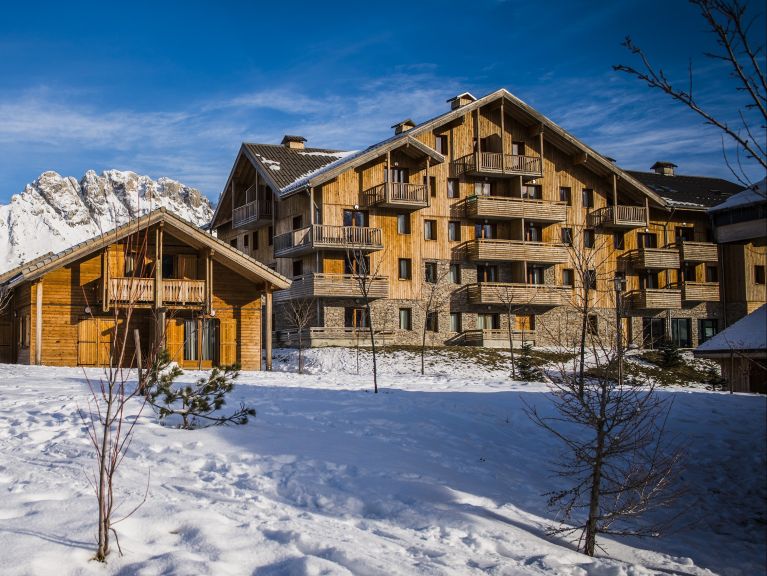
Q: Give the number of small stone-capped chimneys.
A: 4